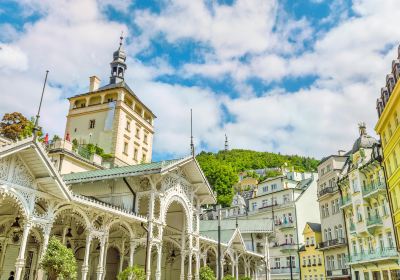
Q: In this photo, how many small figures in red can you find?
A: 2